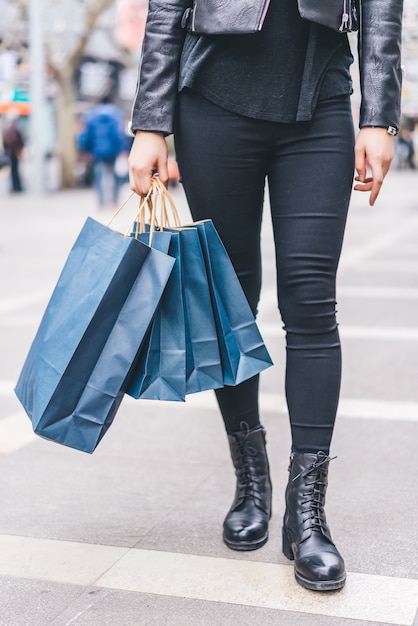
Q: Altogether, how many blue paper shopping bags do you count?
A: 4